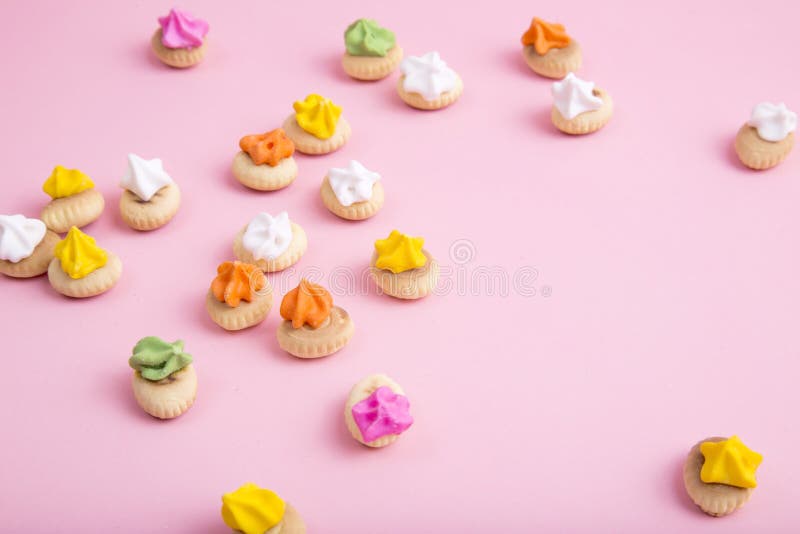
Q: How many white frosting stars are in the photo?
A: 7